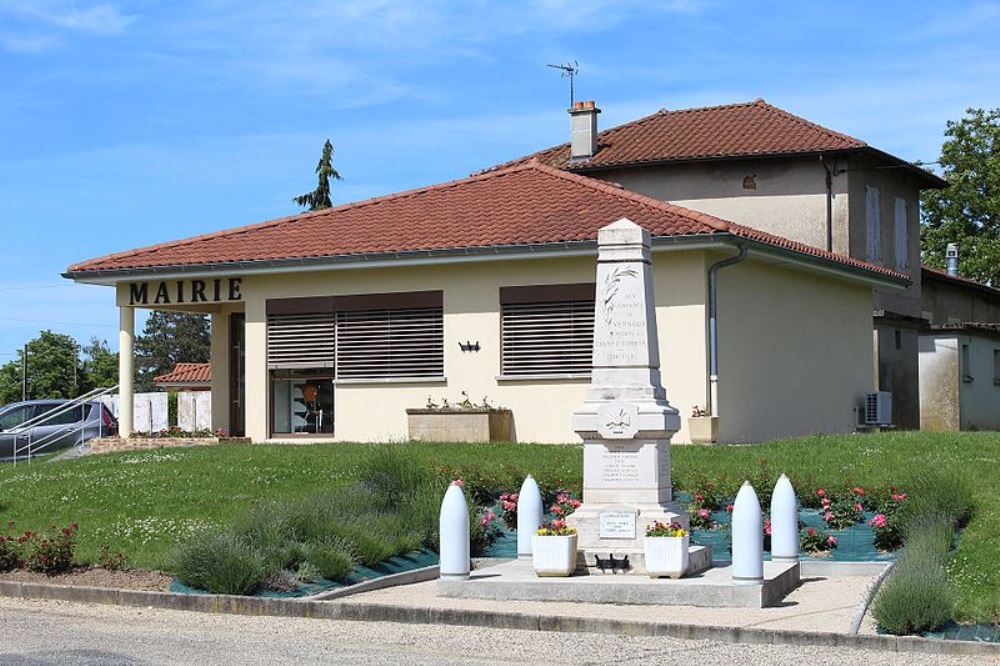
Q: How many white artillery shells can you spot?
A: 4